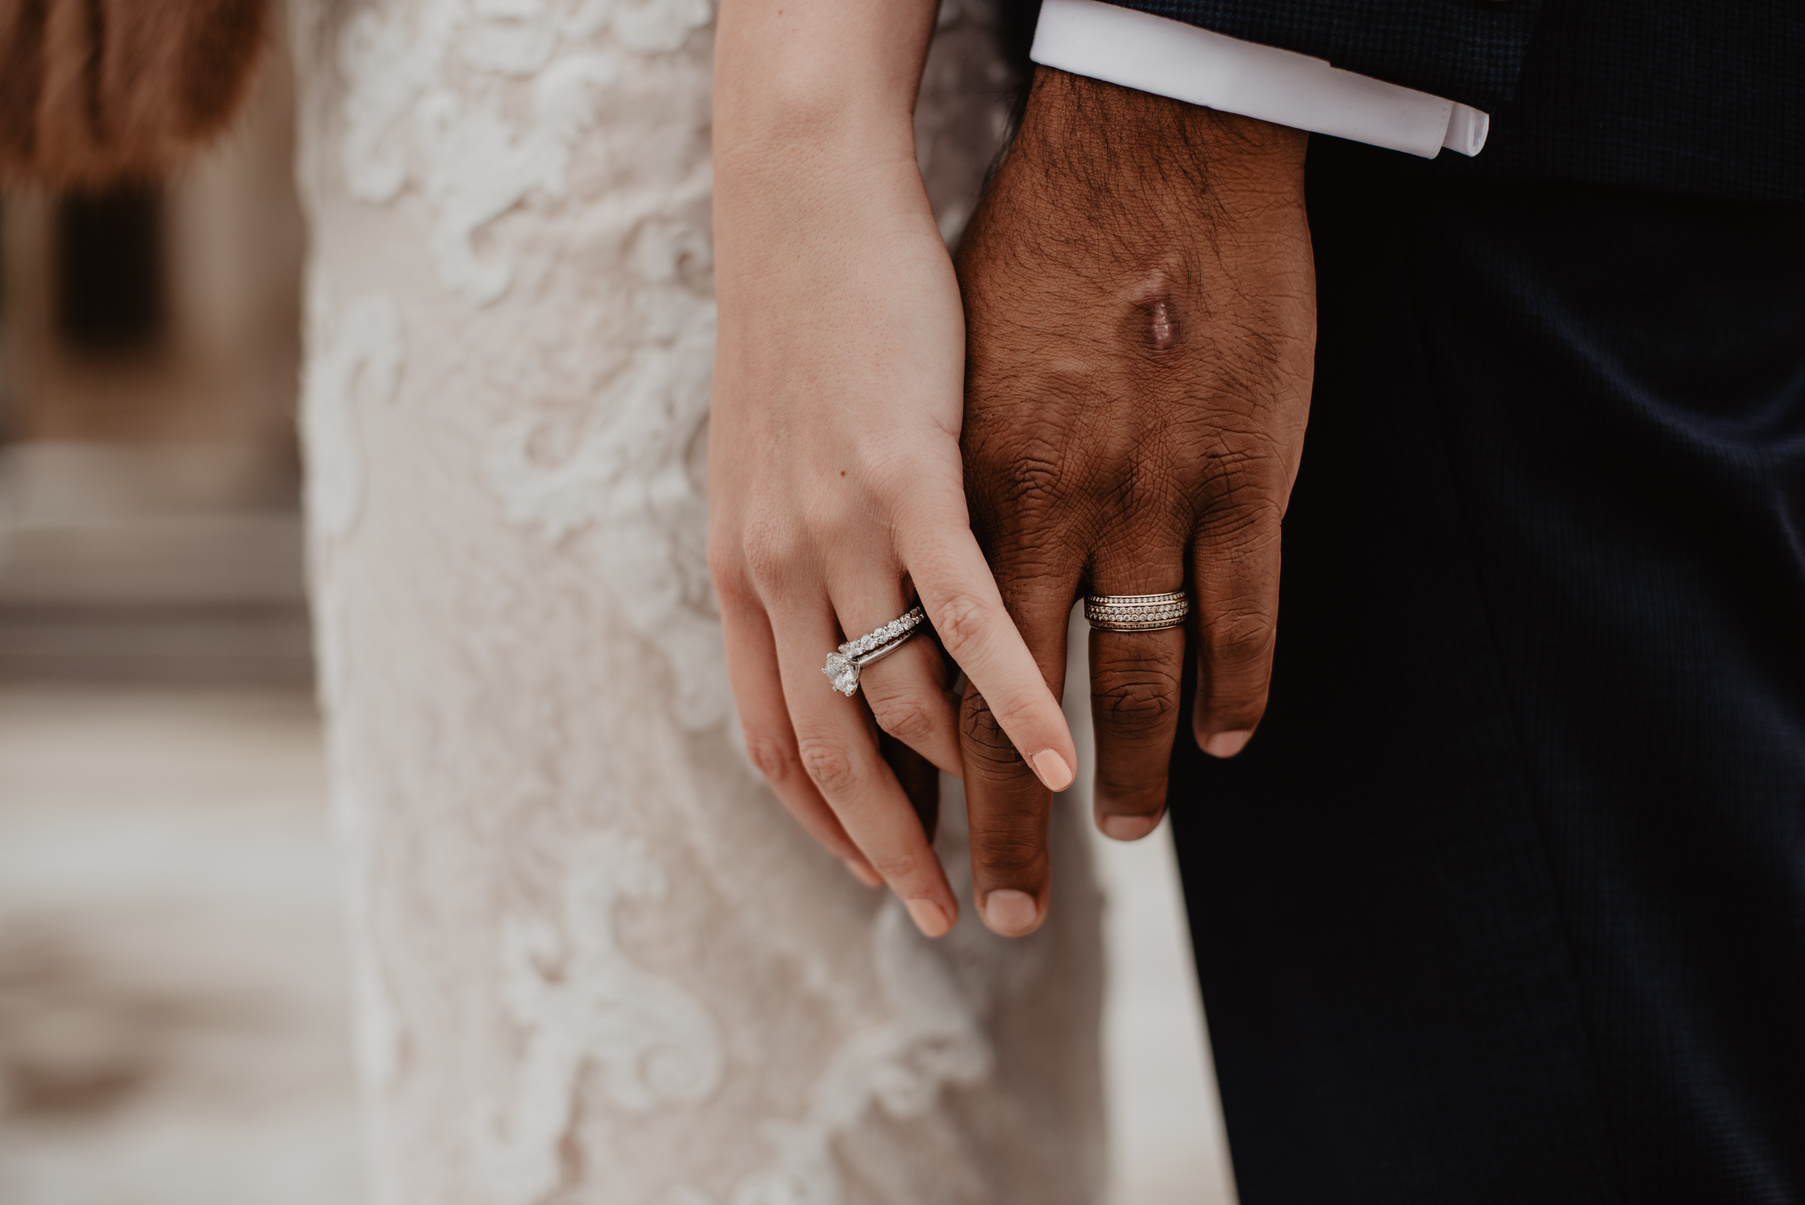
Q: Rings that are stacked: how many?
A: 2